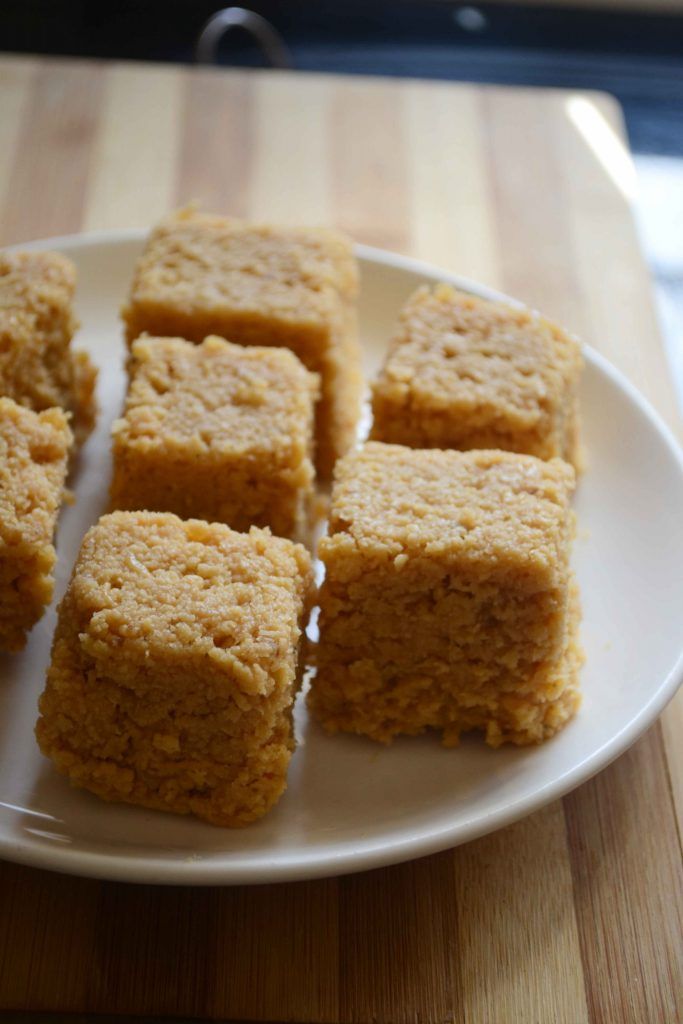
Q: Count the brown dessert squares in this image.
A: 7